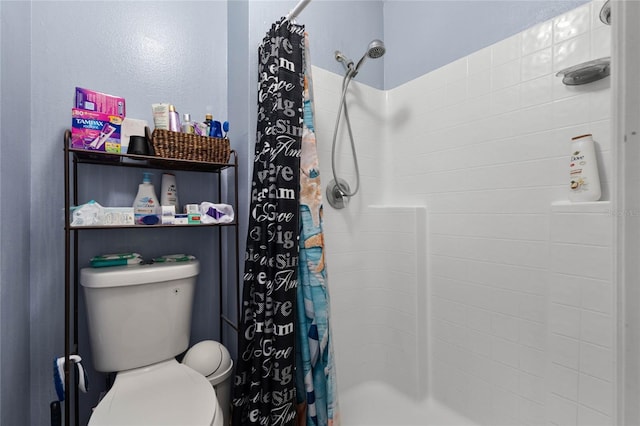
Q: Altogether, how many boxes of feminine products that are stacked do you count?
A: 2